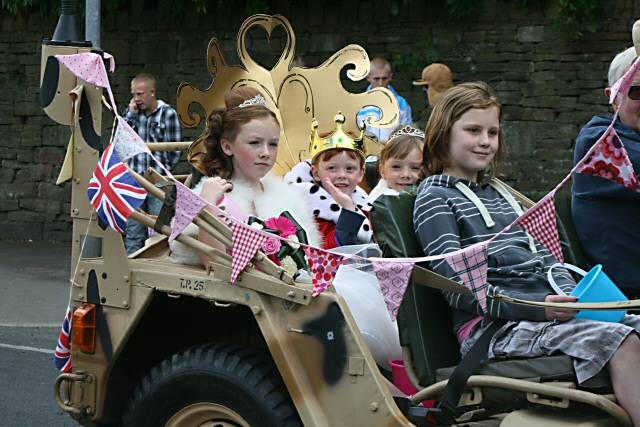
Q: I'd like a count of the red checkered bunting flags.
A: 2